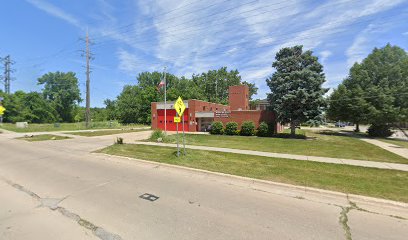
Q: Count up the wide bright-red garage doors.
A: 1